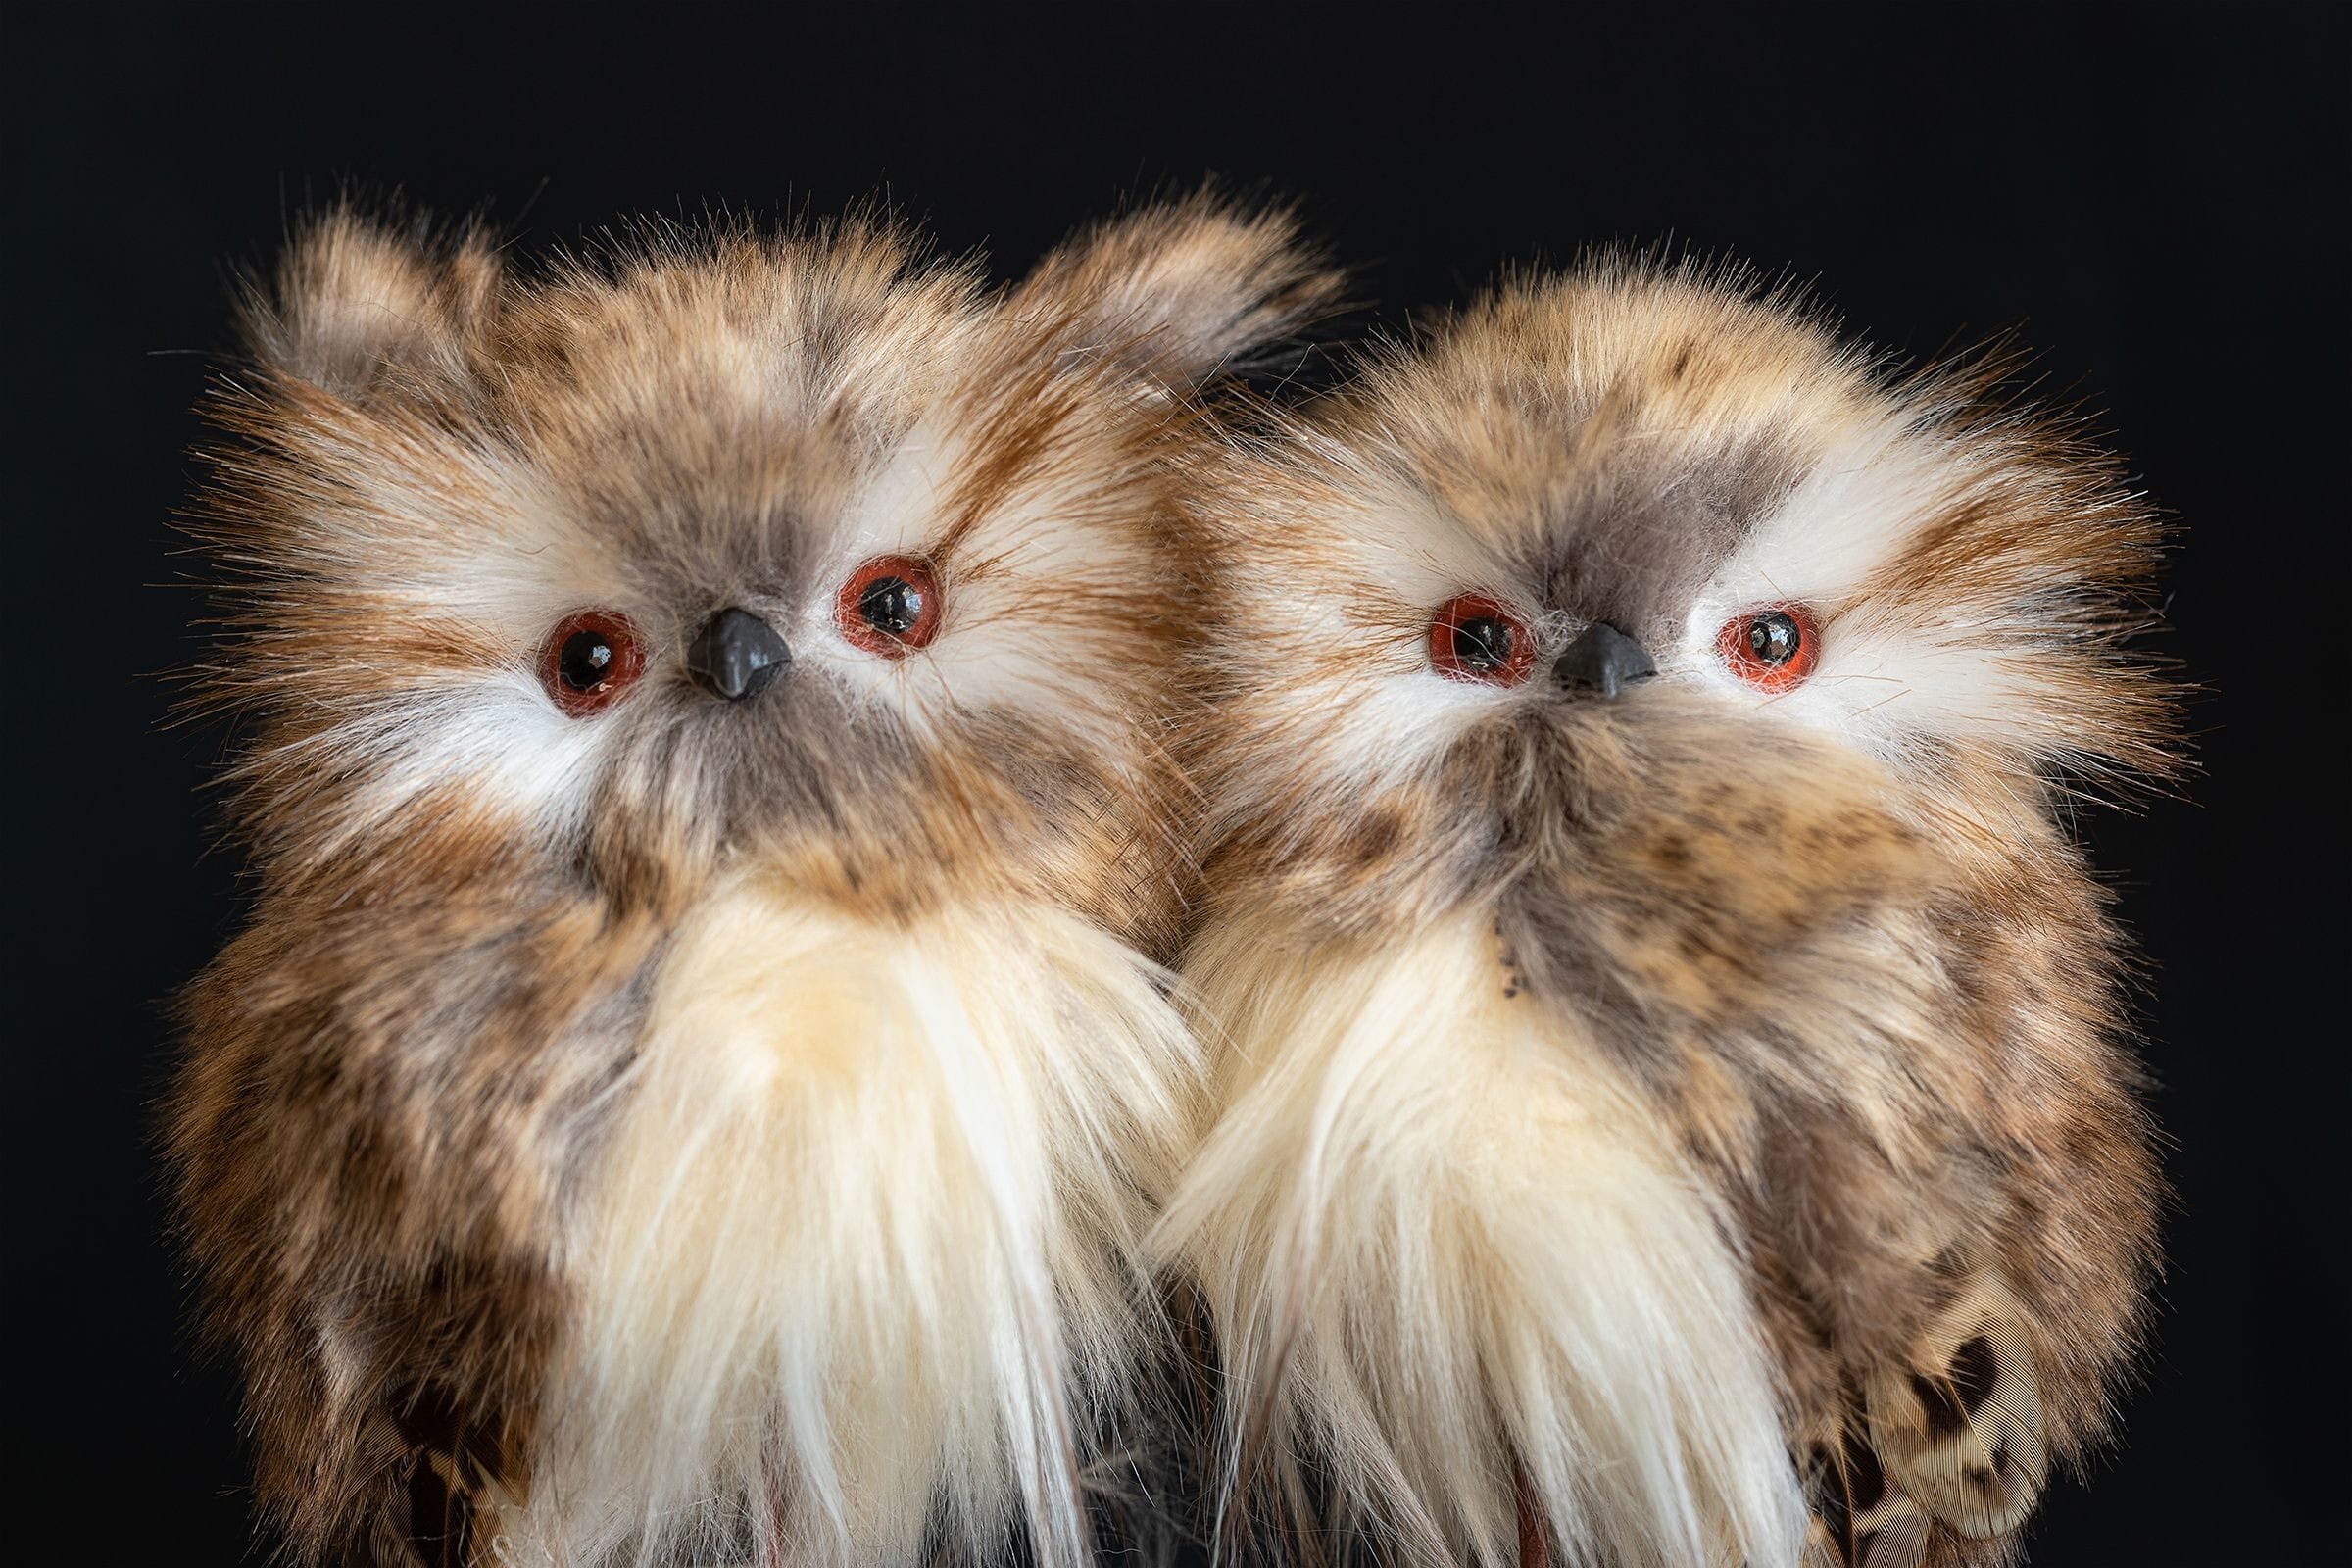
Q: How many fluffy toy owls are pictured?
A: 2